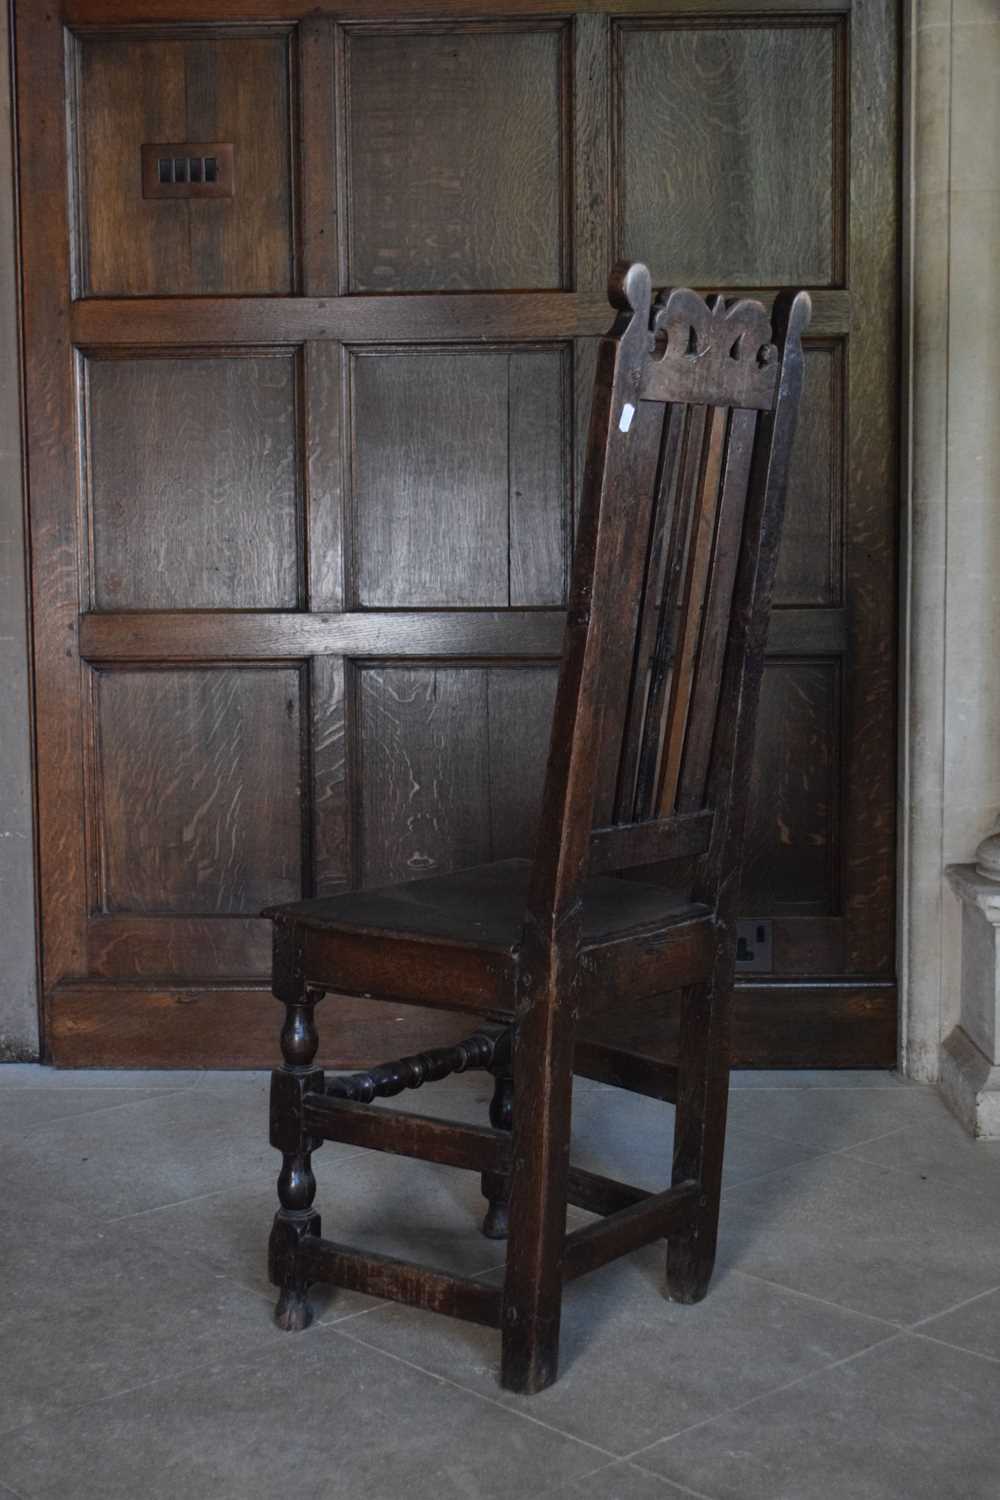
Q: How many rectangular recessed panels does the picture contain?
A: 9